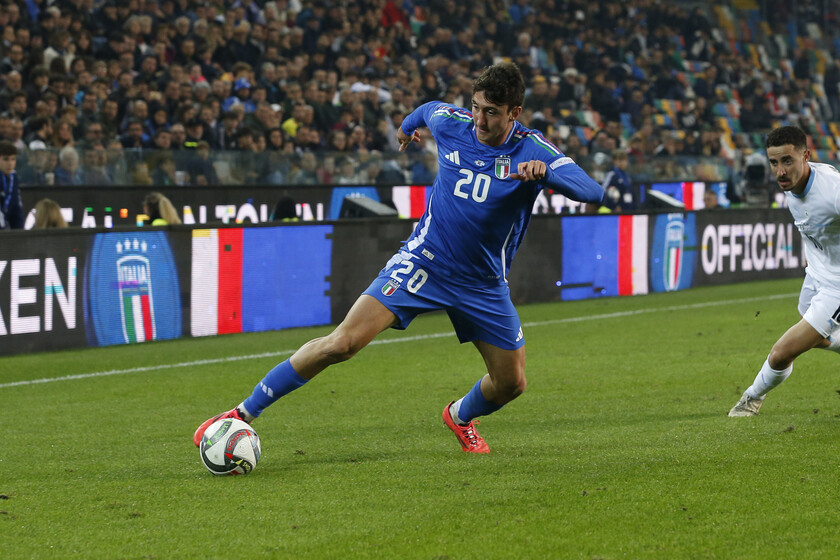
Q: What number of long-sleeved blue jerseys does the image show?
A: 1